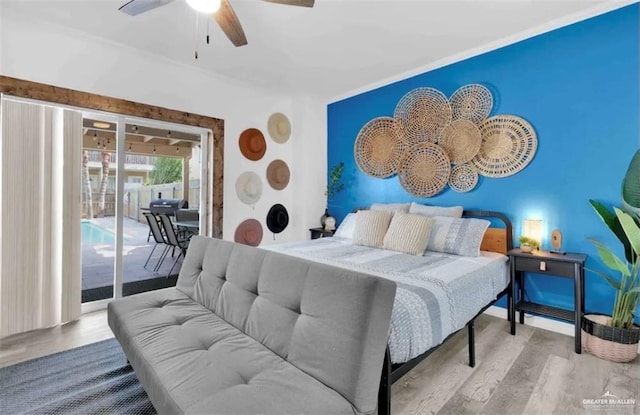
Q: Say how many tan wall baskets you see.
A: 7